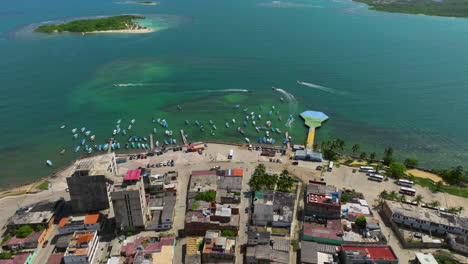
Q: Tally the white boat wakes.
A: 4